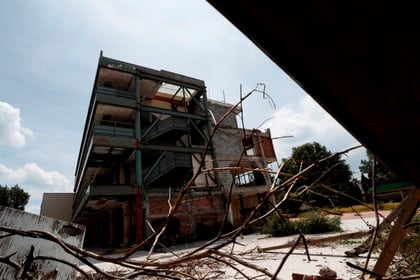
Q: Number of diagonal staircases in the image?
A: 2